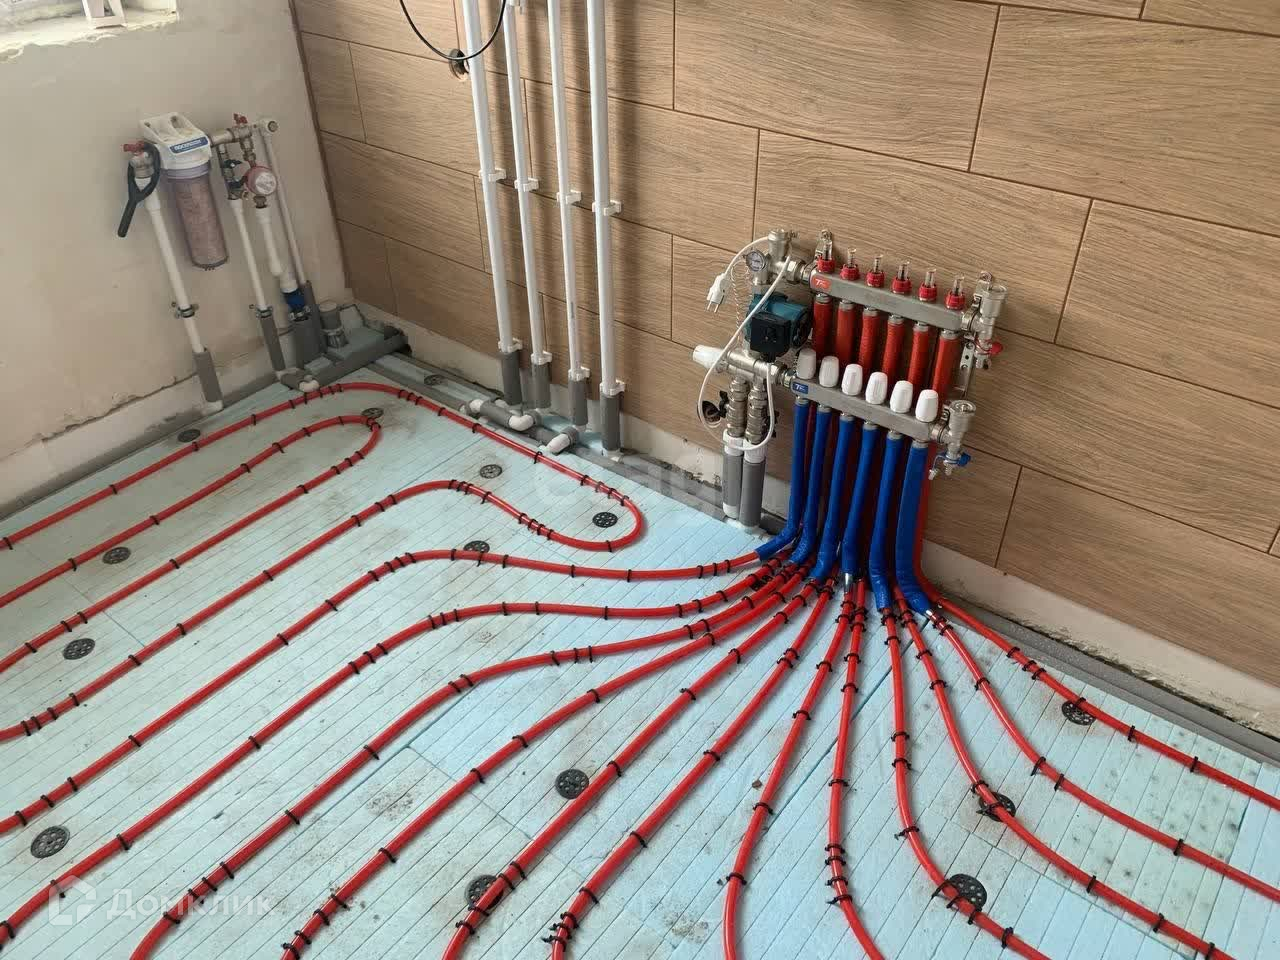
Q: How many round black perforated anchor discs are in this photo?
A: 14